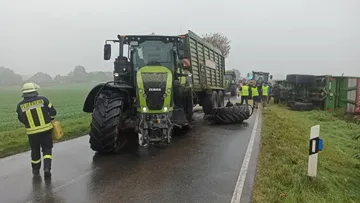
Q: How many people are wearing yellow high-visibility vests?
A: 3